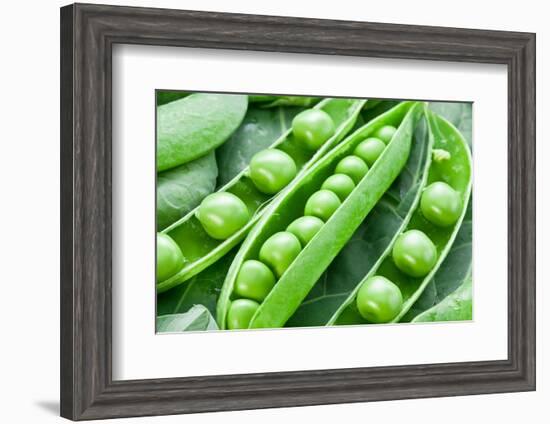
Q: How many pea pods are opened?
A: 3